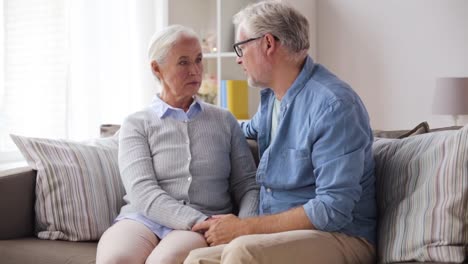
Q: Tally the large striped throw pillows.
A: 2